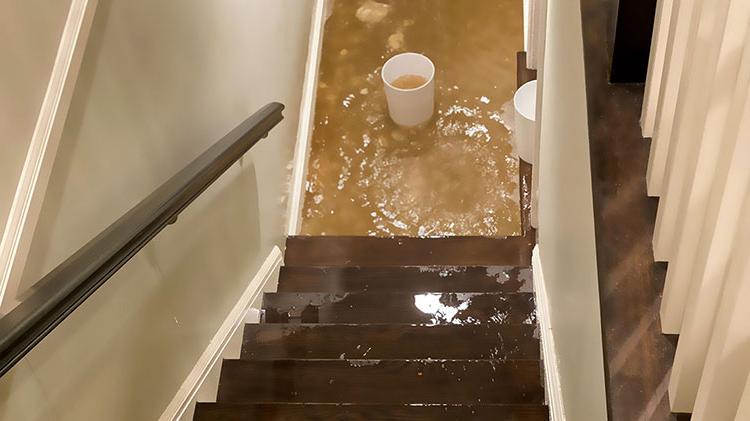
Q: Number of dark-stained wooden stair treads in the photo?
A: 6